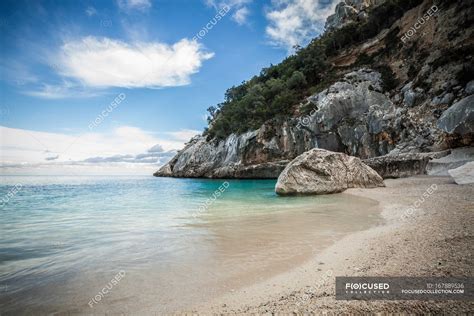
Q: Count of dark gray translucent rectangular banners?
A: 1